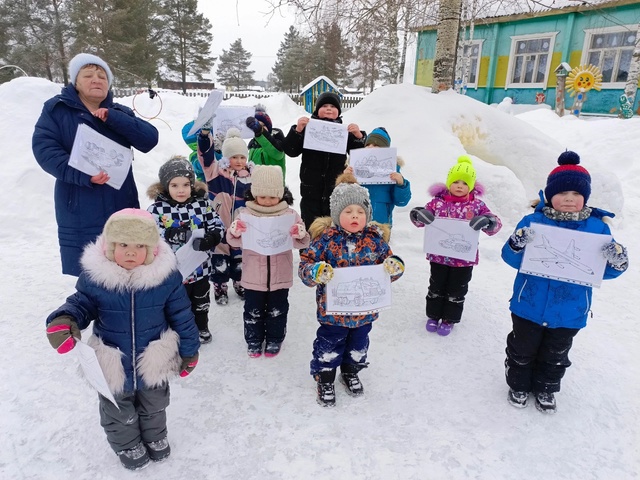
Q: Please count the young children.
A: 11